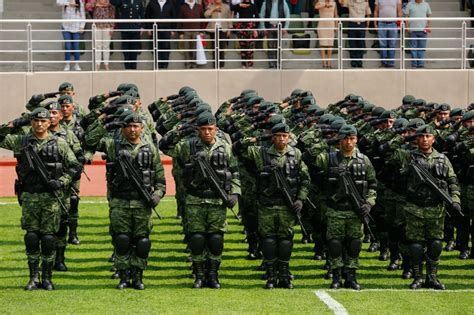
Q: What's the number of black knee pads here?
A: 12